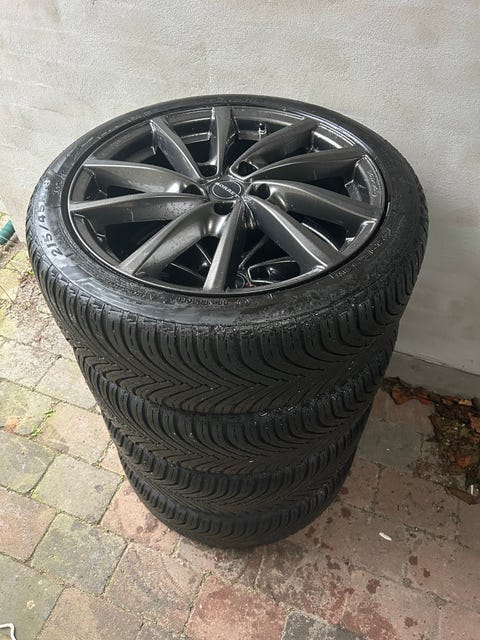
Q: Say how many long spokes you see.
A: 10